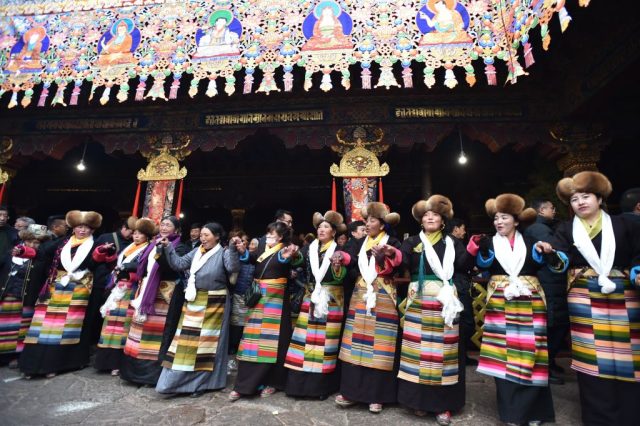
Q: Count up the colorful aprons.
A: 11